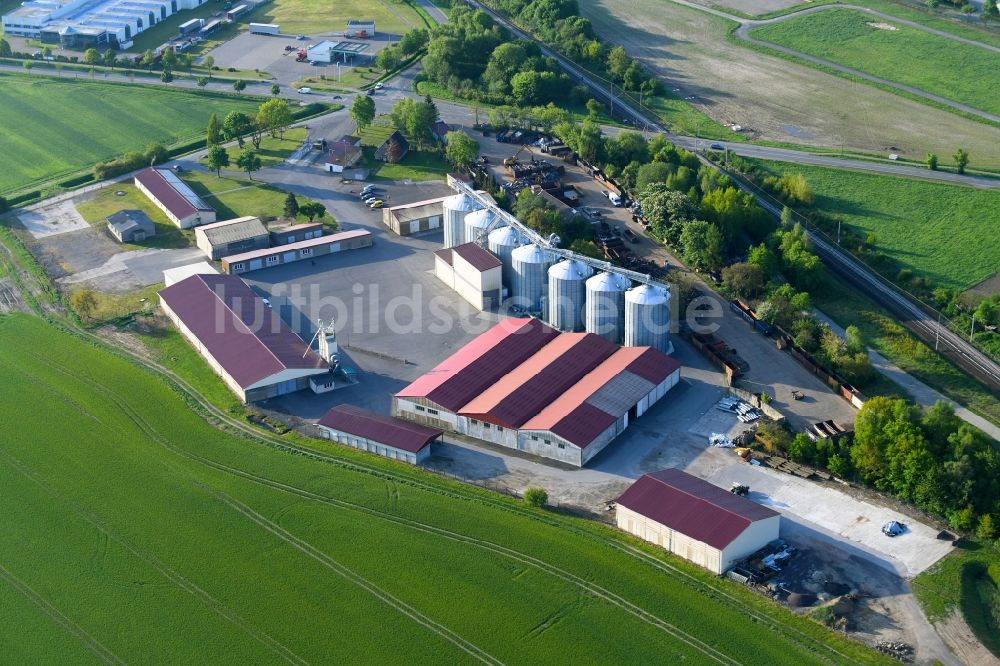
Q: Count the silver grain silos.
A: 7